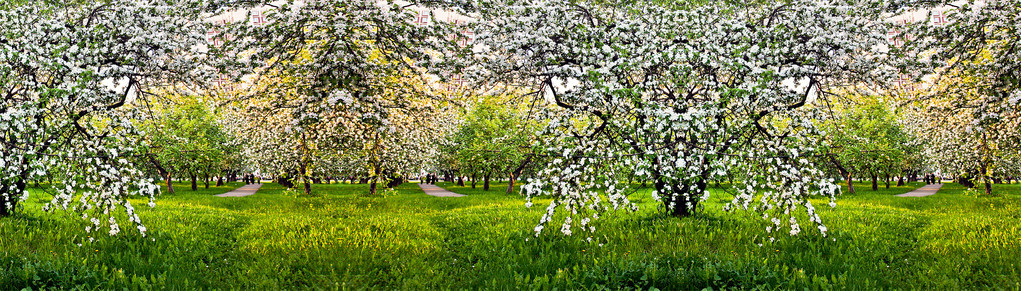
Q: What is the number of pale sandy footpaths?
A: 3